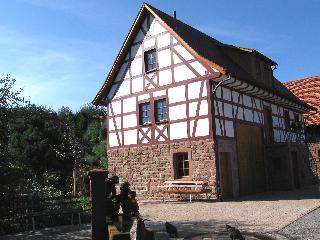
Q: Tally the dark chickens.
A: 2